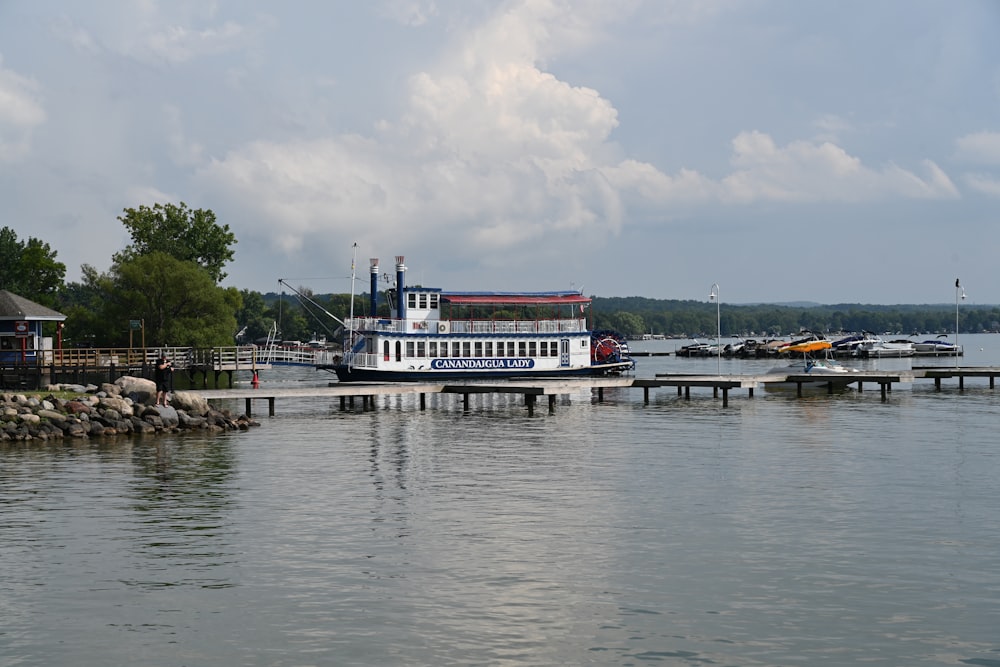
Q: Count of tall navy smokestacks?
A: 2